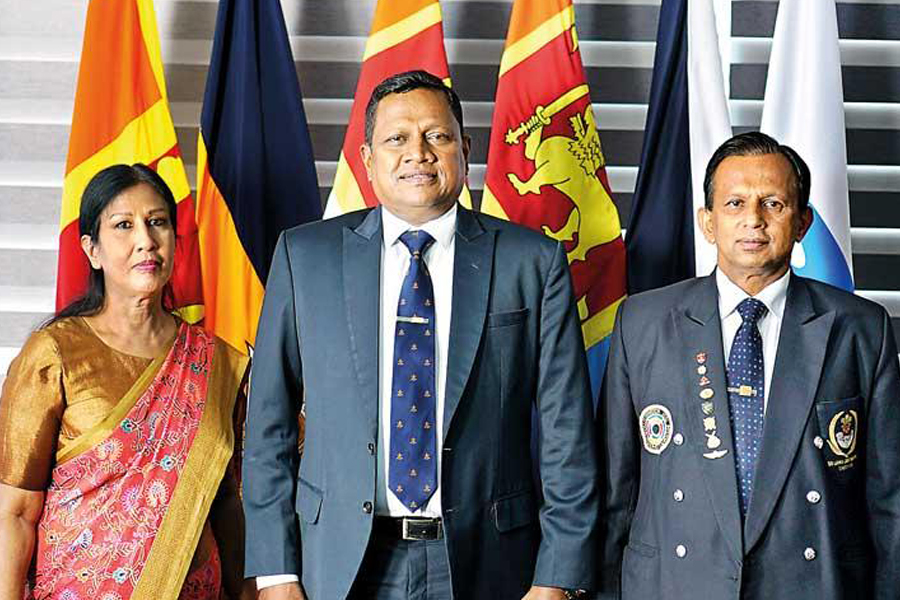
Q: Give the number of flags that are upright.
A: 6